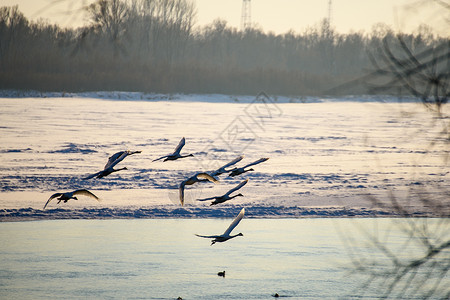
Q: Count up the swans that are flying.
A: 9